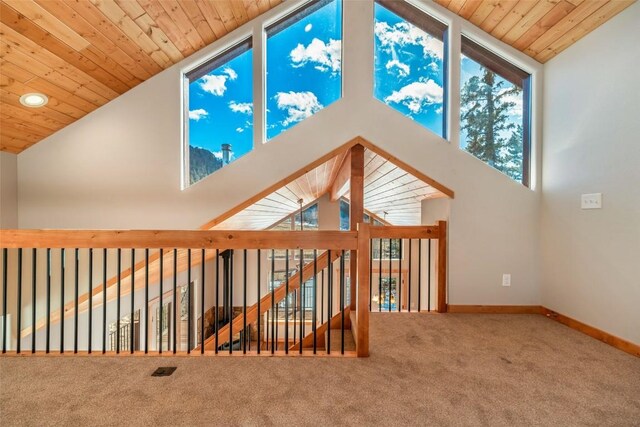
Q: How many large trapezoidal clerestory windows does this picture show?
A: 4